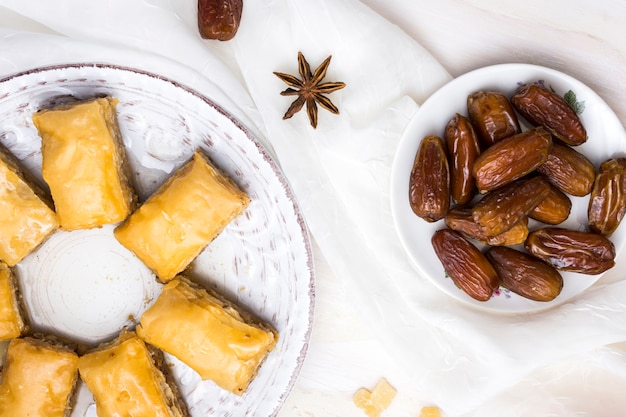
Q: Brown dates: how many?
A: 14